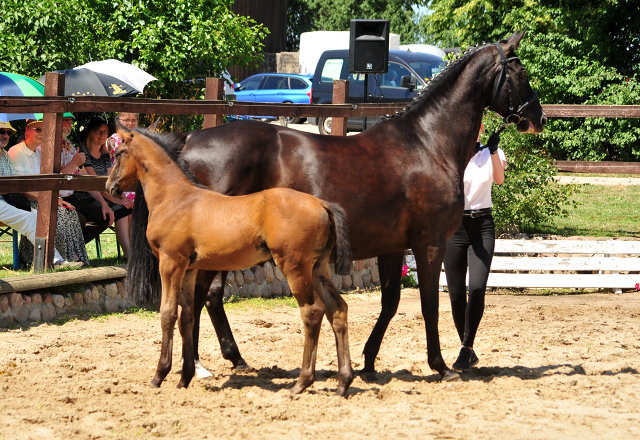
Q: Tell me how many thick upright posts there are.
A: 3